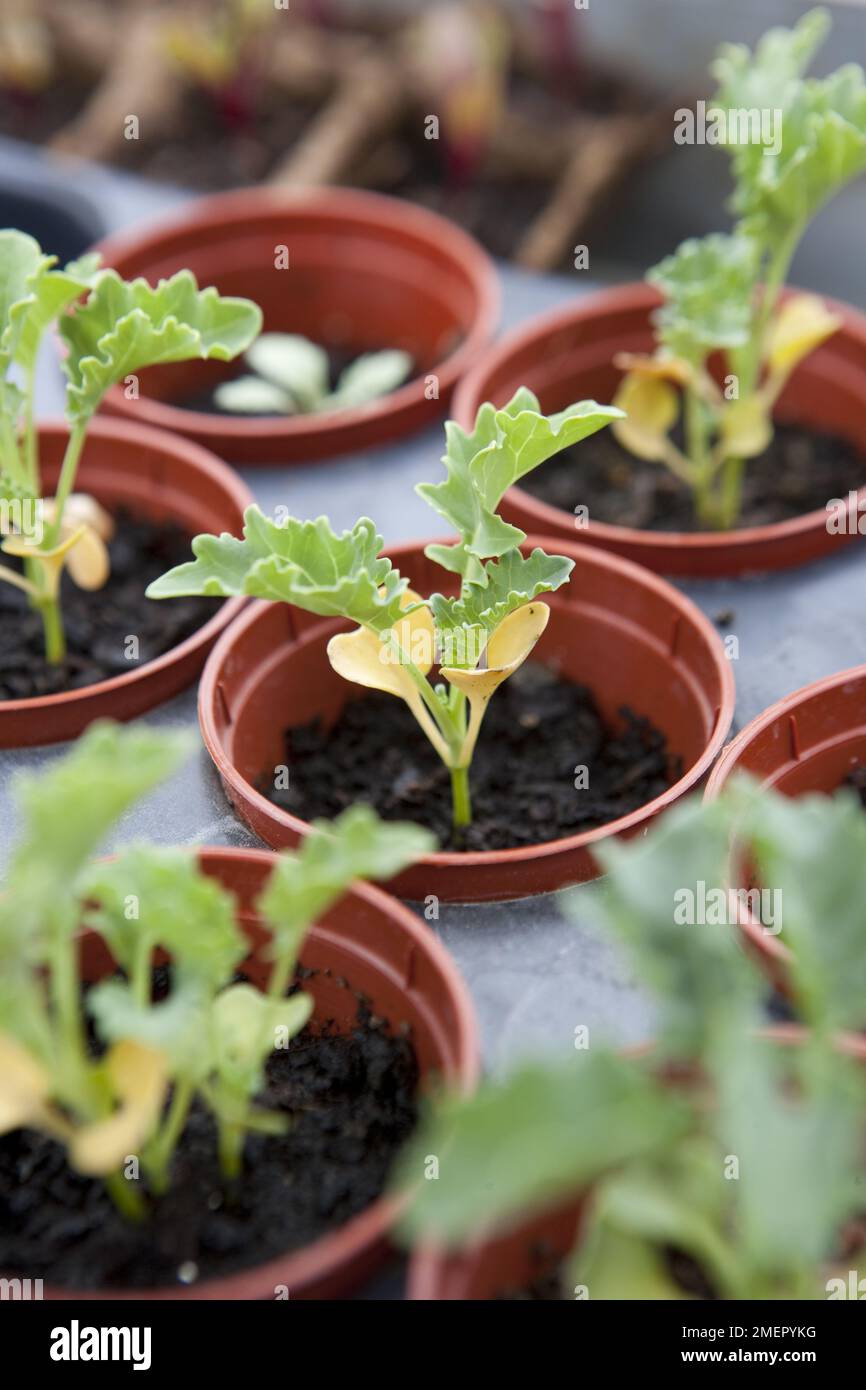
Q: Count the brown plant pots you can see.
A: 7